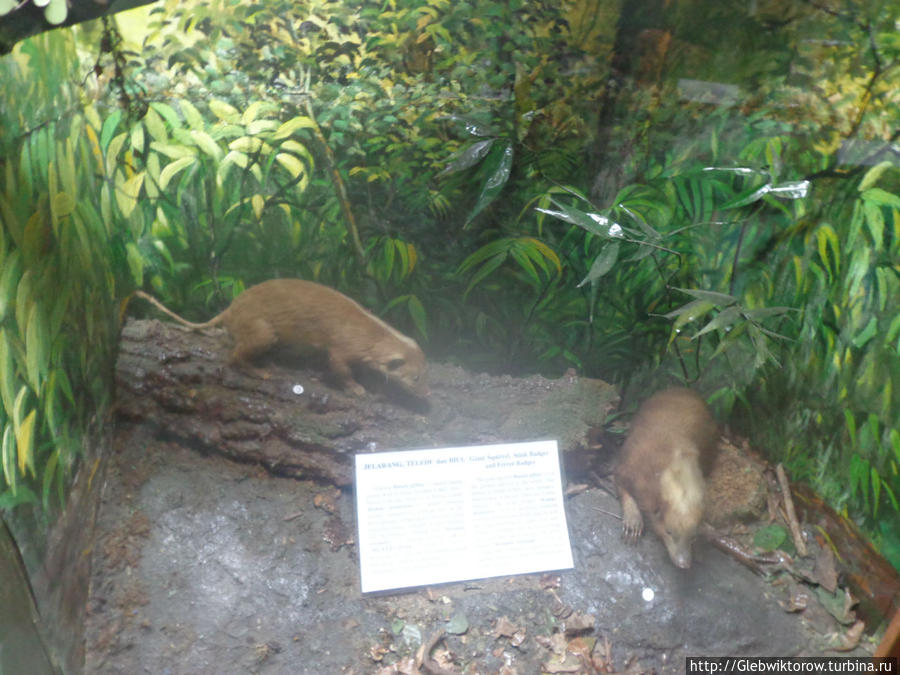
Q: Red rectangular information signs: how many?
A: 0